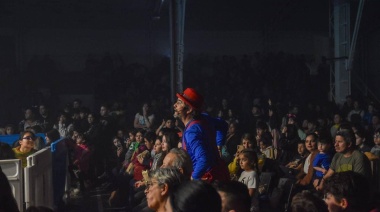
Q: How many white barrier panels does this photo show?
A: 2